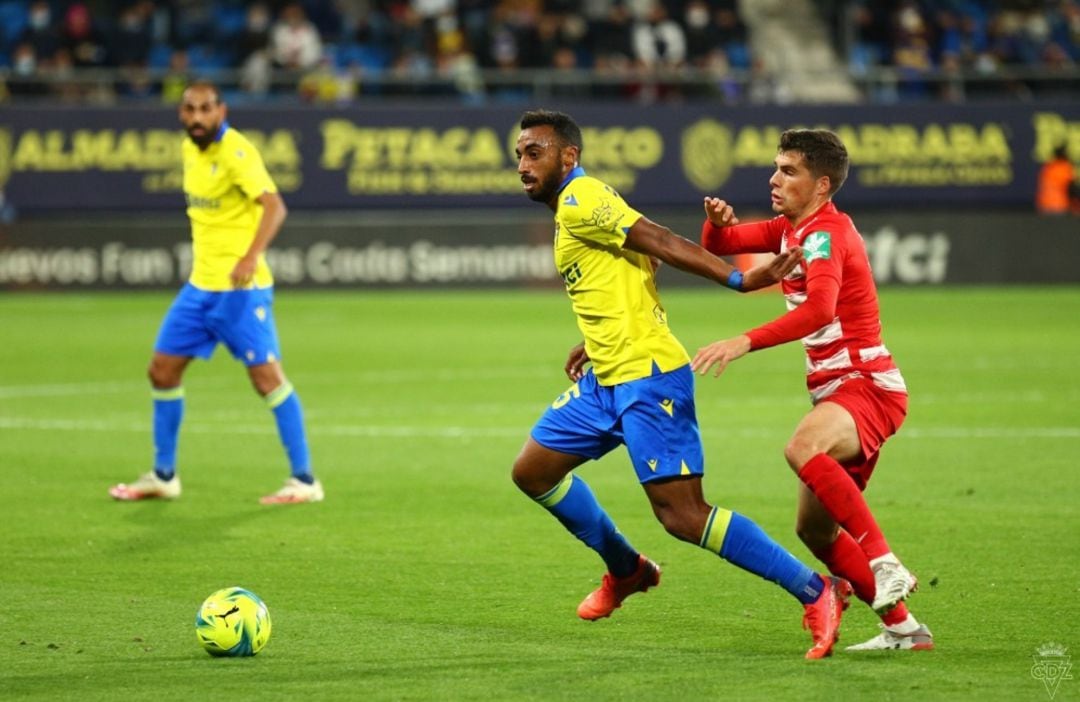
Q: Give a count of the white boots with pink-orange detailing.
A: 2